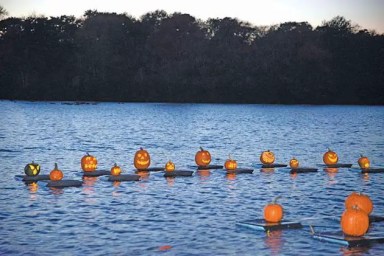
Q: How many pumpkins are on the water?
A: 15